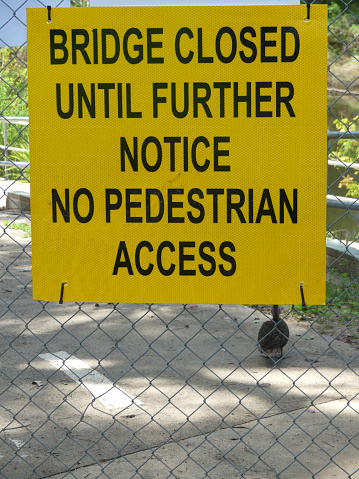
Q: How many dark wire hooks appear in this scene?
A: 4